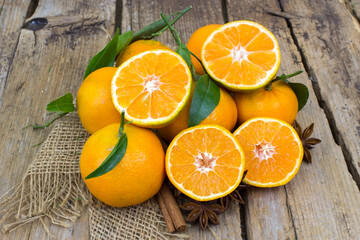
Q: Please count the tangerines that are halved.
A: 4